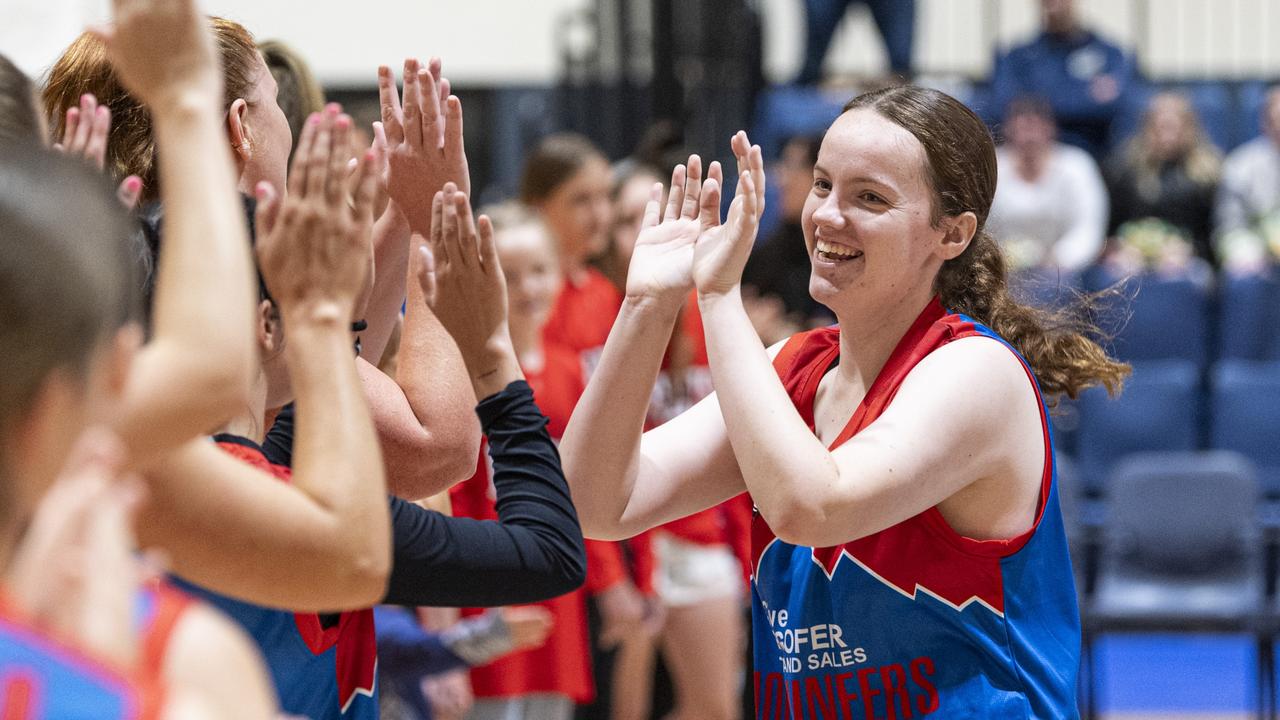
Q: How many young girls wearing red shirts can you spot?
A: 3